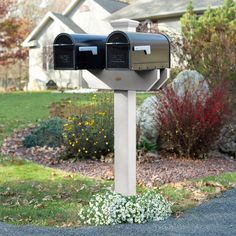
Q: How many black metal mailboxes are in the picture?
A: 2